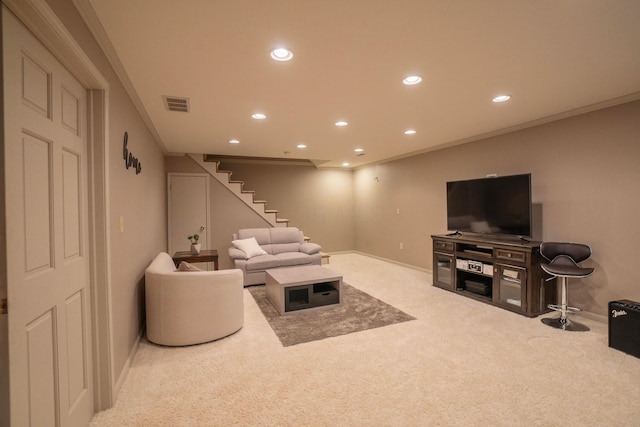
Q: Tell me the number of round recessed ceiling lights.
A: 10